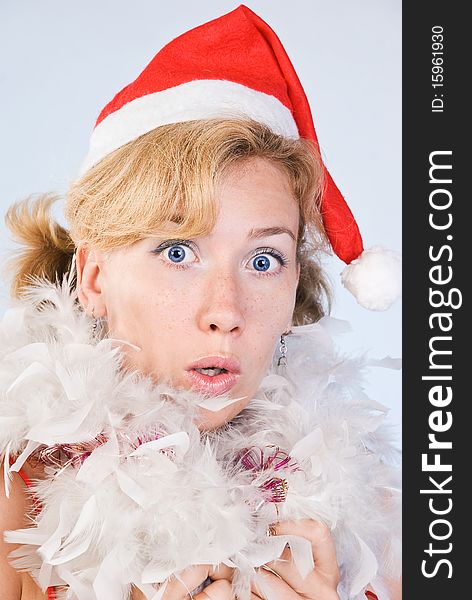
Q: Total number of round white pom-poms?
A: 1